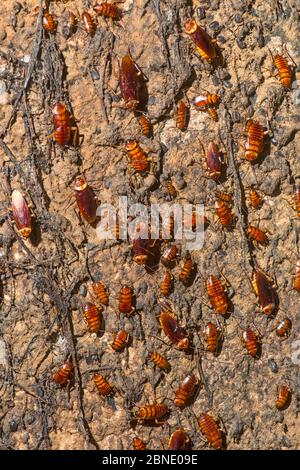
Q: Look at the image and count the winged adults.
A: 9